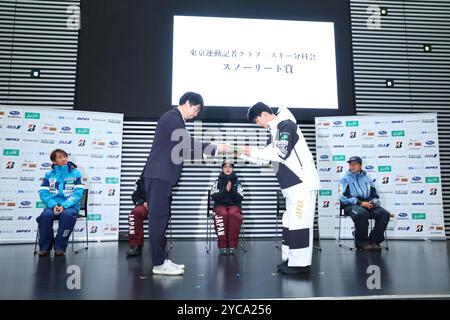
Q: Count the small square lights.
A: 4